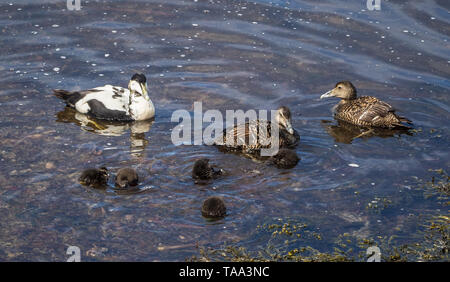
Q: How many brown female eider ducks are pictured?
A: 2